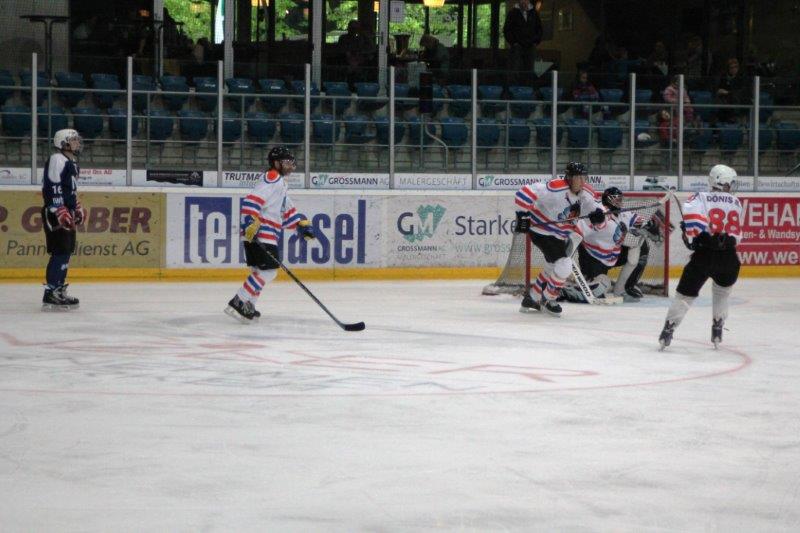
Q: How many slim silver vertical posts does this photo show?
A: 10